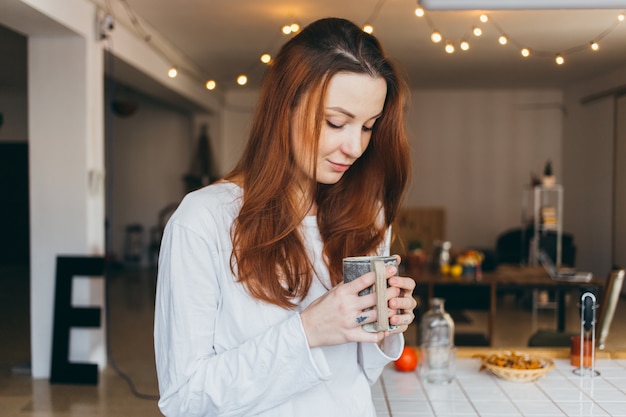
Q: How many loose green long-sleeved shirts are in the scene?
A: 0